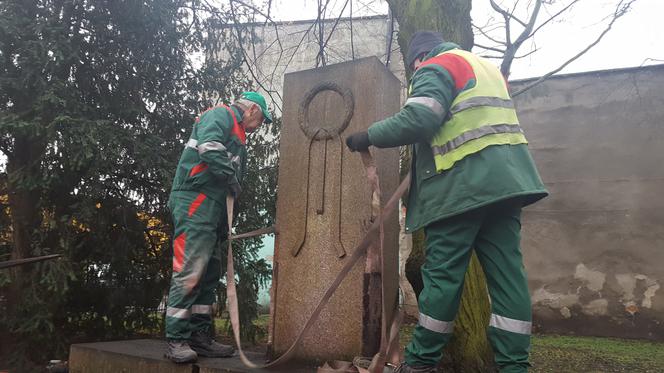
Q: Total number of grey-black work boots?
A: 3